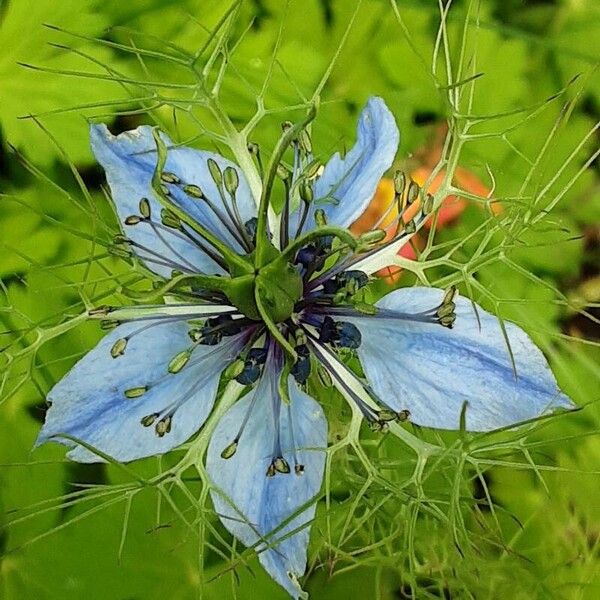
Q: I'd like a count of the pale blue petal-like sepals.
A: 5